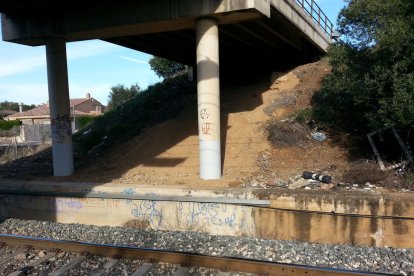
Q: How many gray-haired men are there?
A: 0